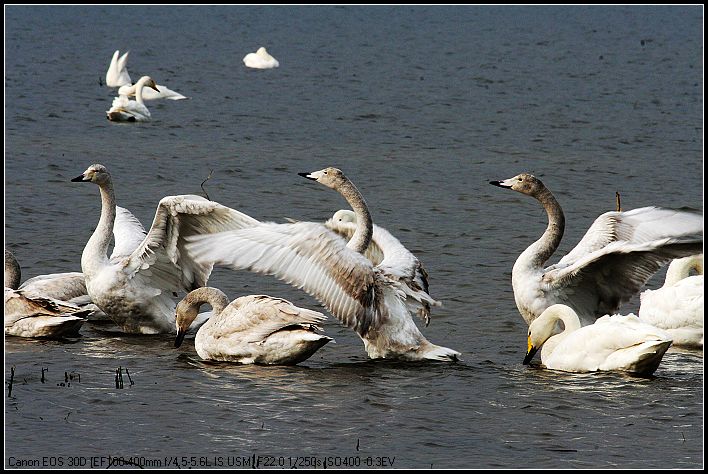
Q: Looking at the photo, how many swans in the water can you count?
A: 13